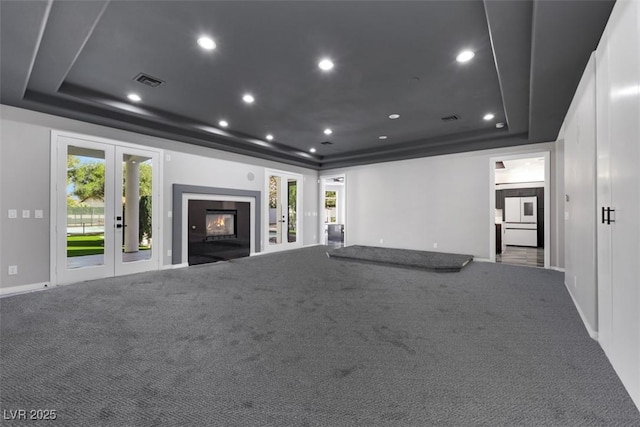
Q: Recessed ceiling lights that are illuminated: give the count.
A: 10